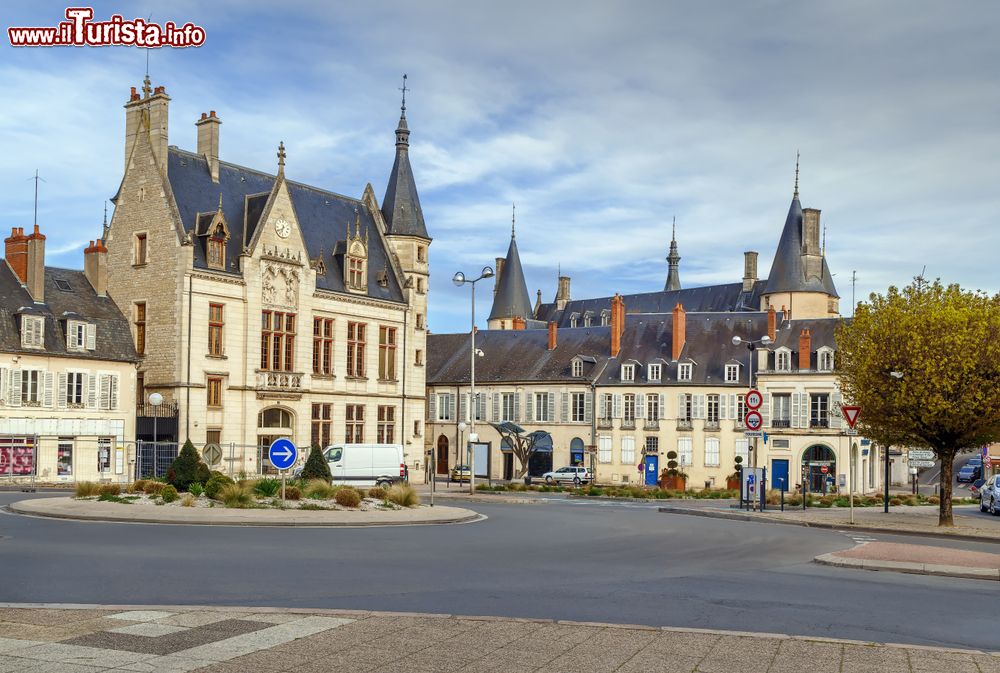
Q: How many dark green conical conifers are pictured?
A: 2